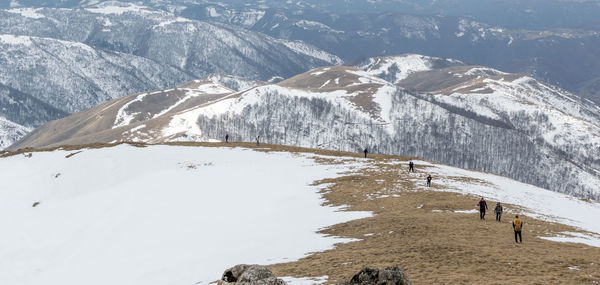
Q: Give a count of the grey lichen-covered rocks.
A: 2